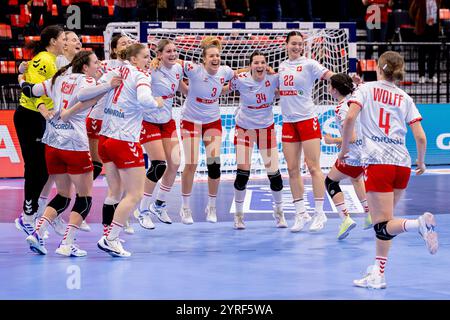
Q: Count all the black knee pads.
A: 10